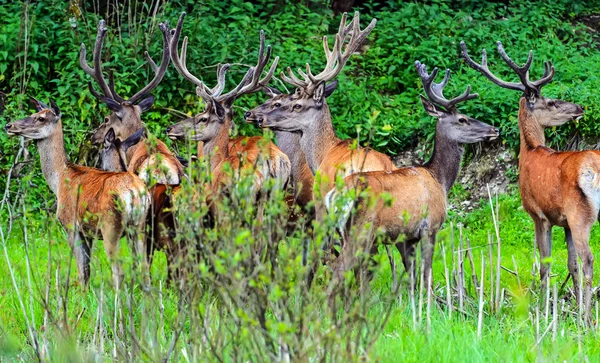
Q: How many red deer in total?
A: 8